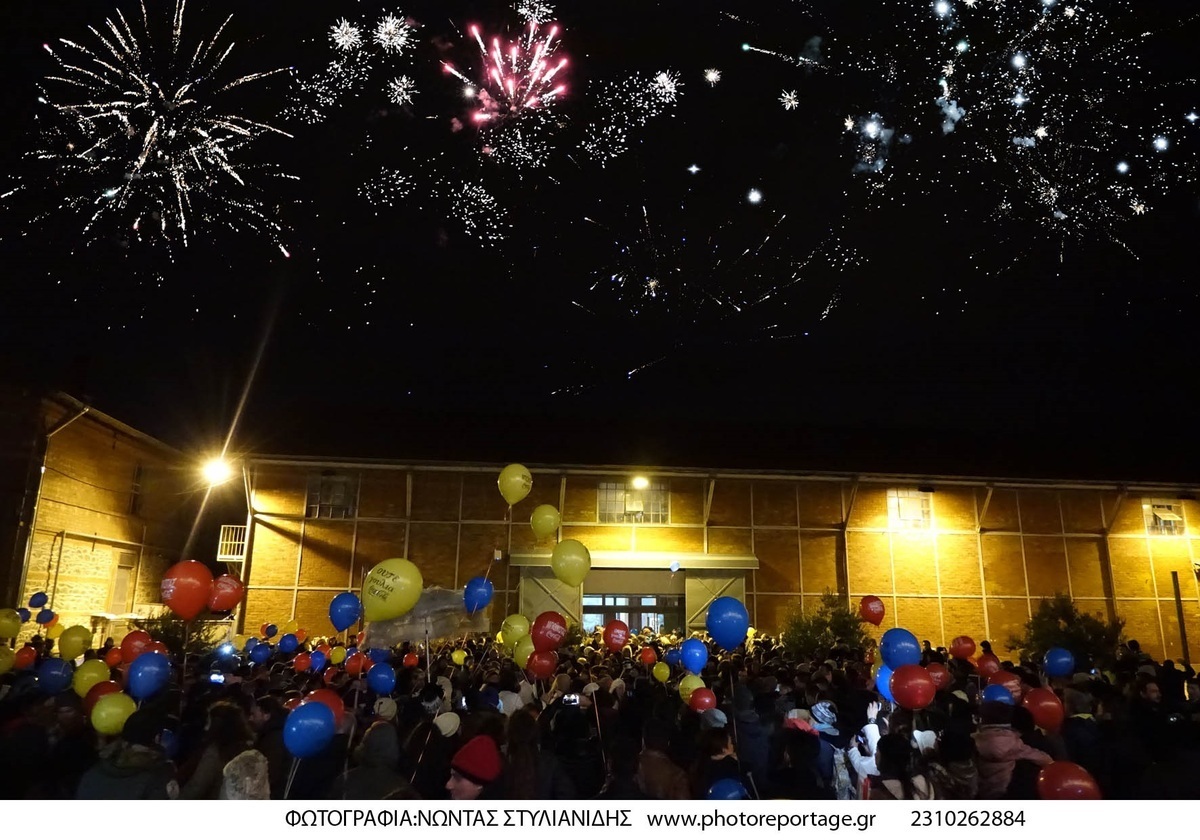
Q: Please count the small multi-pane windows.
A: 4